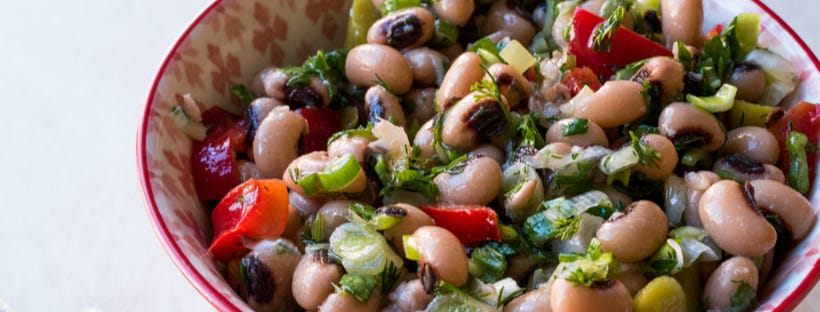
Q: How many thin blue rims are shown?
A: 0